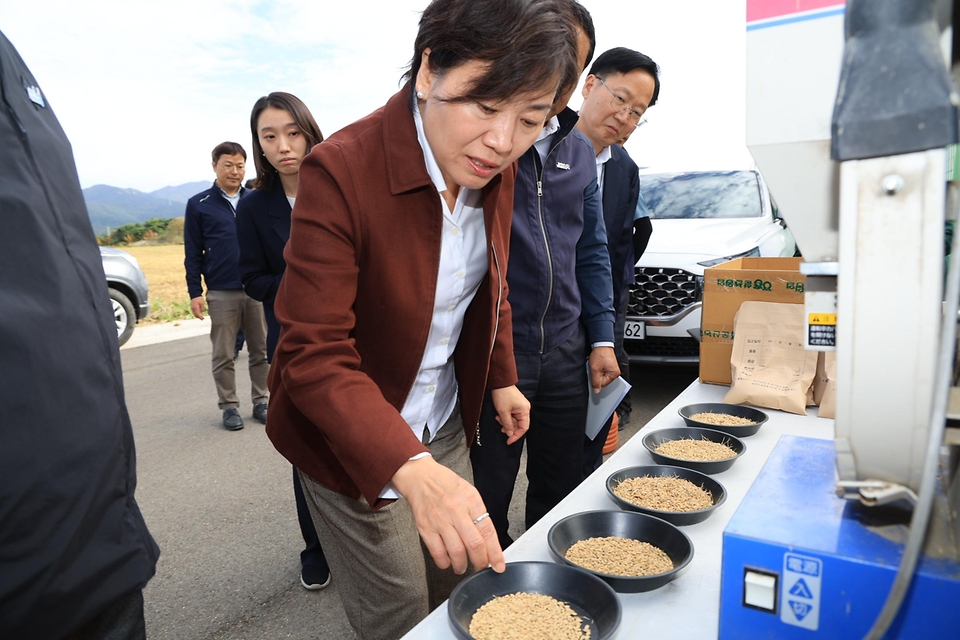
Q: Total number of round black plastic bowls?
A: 5